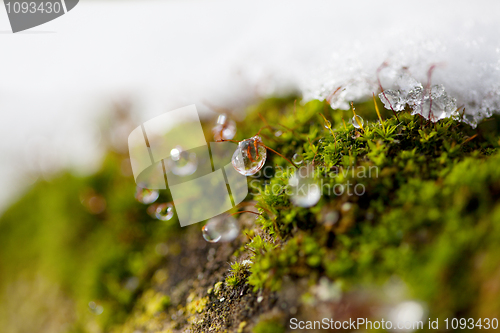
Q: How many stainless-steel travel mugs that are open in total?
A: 0